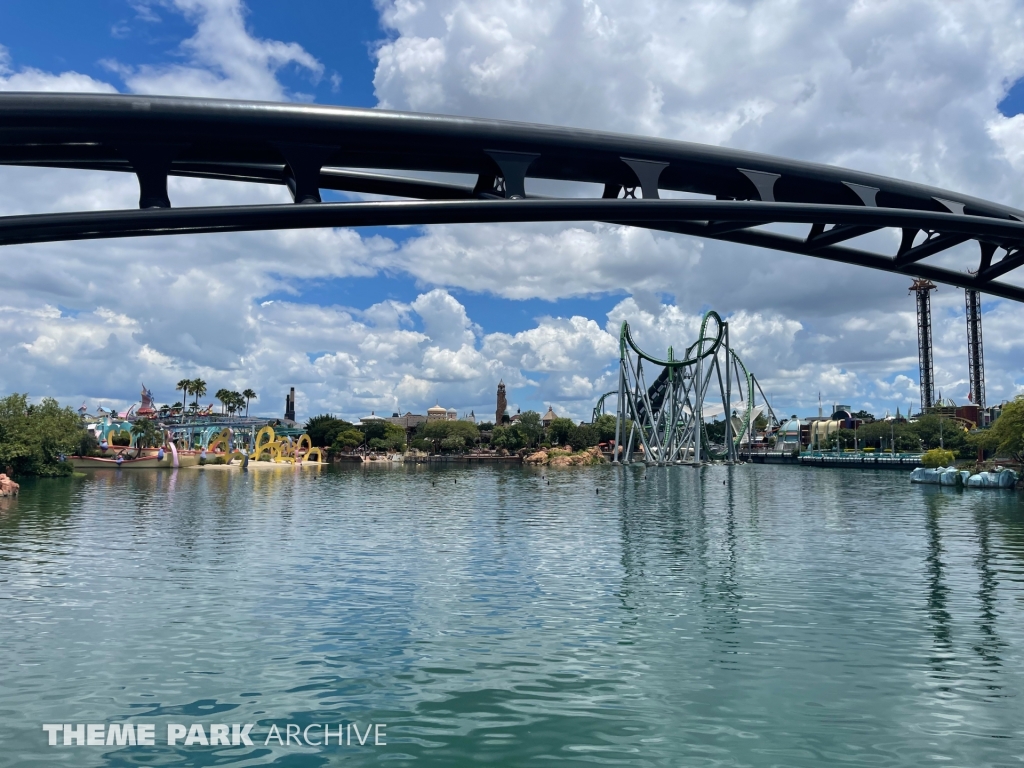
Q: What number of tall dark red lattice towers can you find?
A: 2